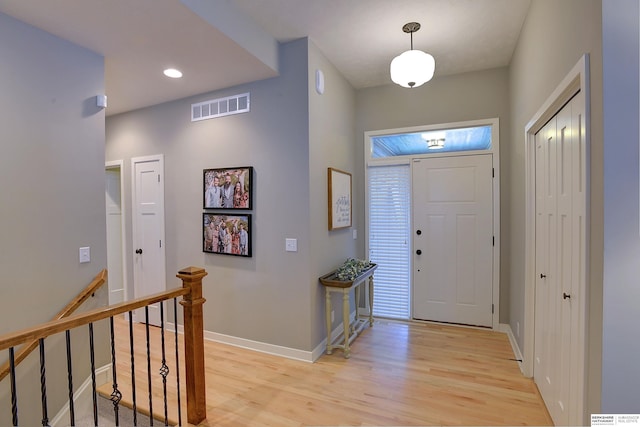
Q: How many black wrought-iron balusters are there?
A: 9